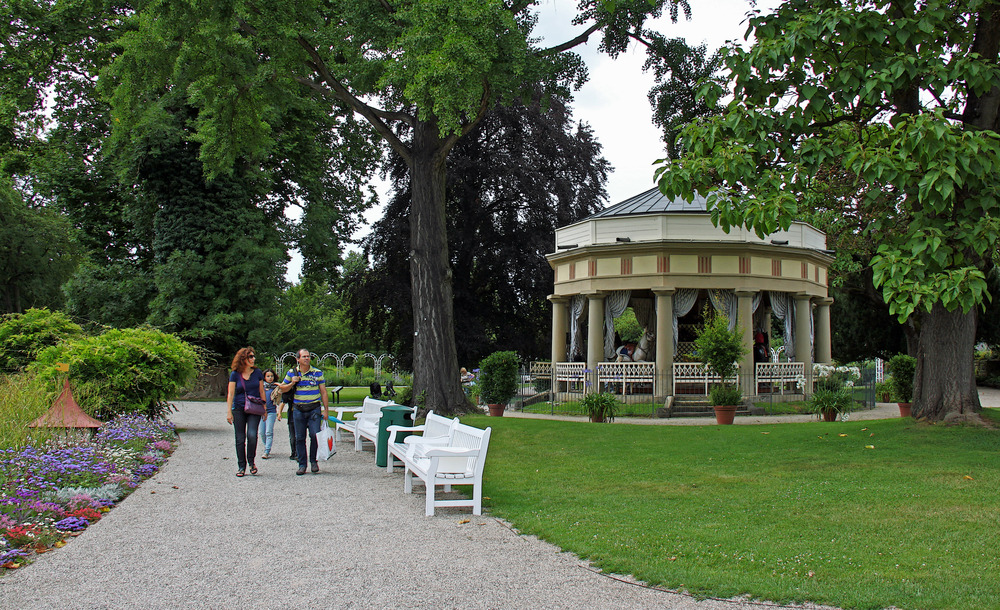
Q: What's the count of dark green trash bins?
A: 1